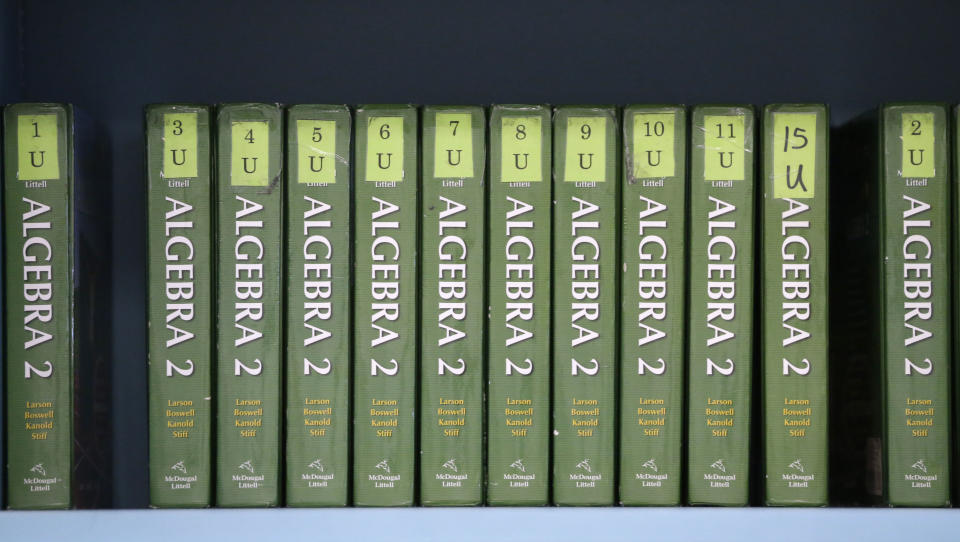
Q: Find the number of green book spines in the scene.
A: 12